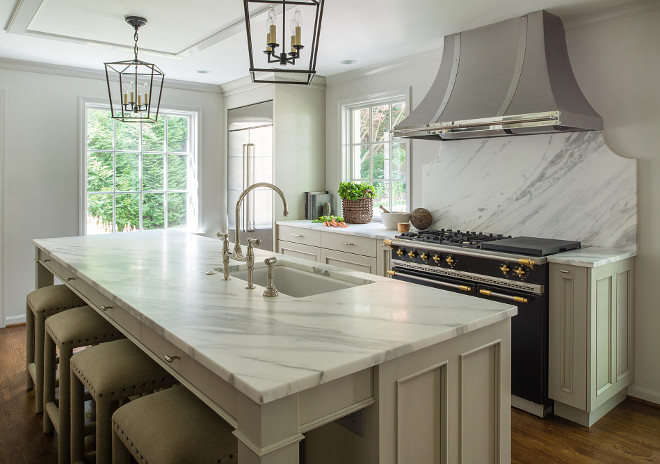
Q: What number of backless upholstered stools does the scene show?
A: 4